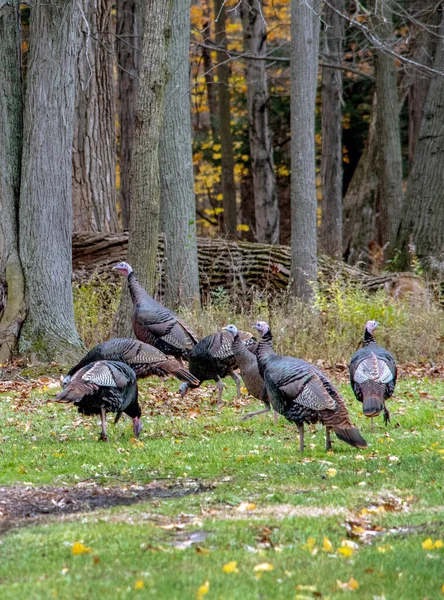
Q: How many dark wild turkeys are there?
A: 7